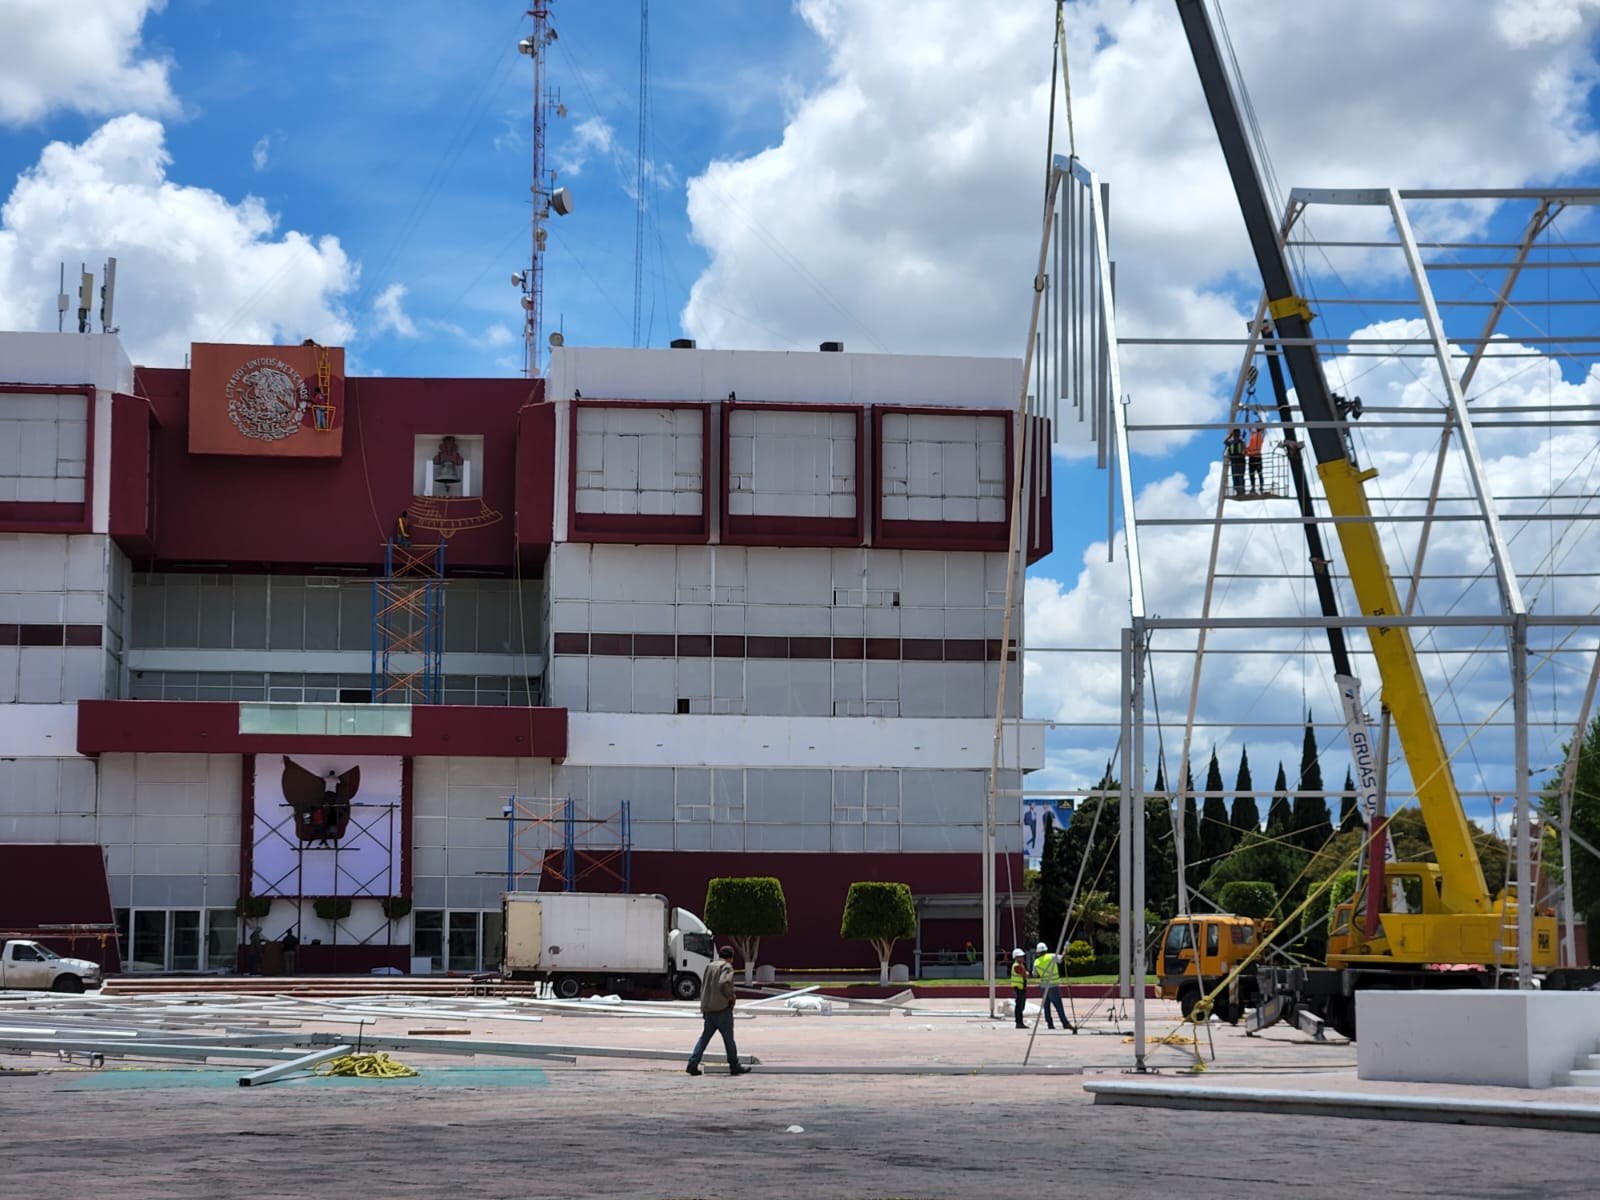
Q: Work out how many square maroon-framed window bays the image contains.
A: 4